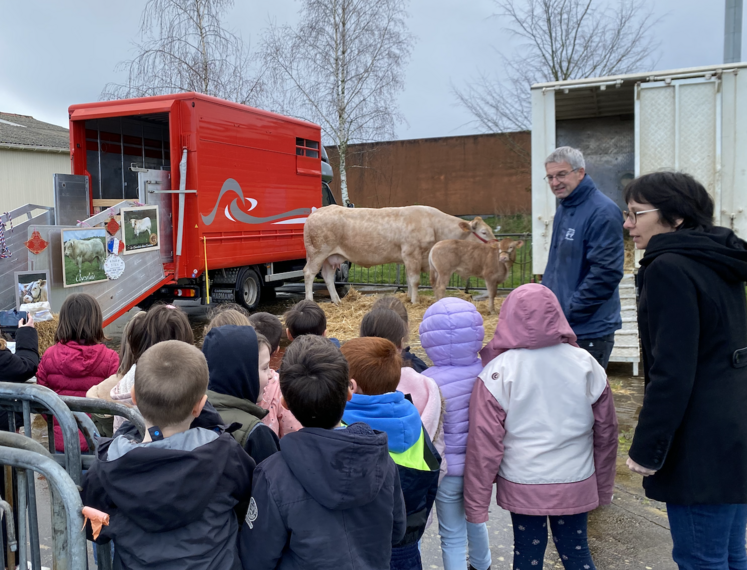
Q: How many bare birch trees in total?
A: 2